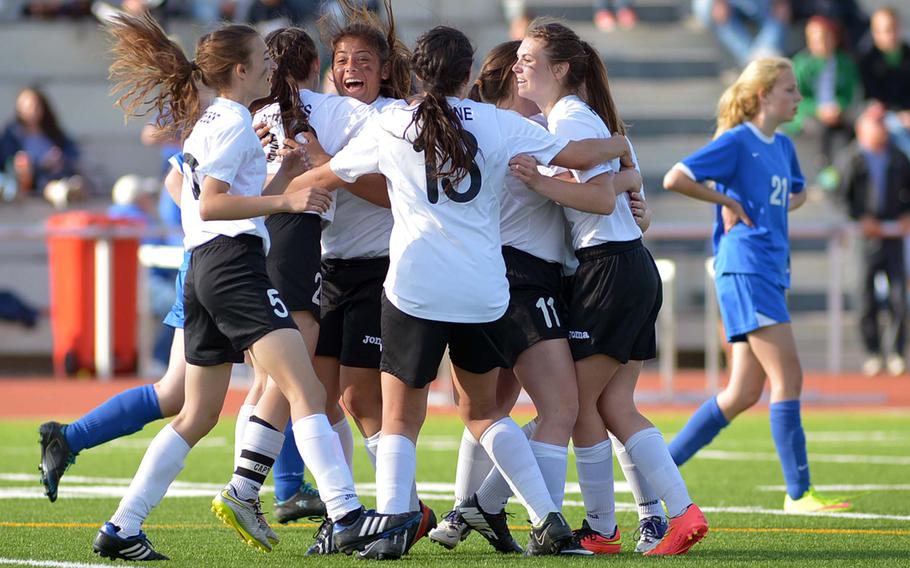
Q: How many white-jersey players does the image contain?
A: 6